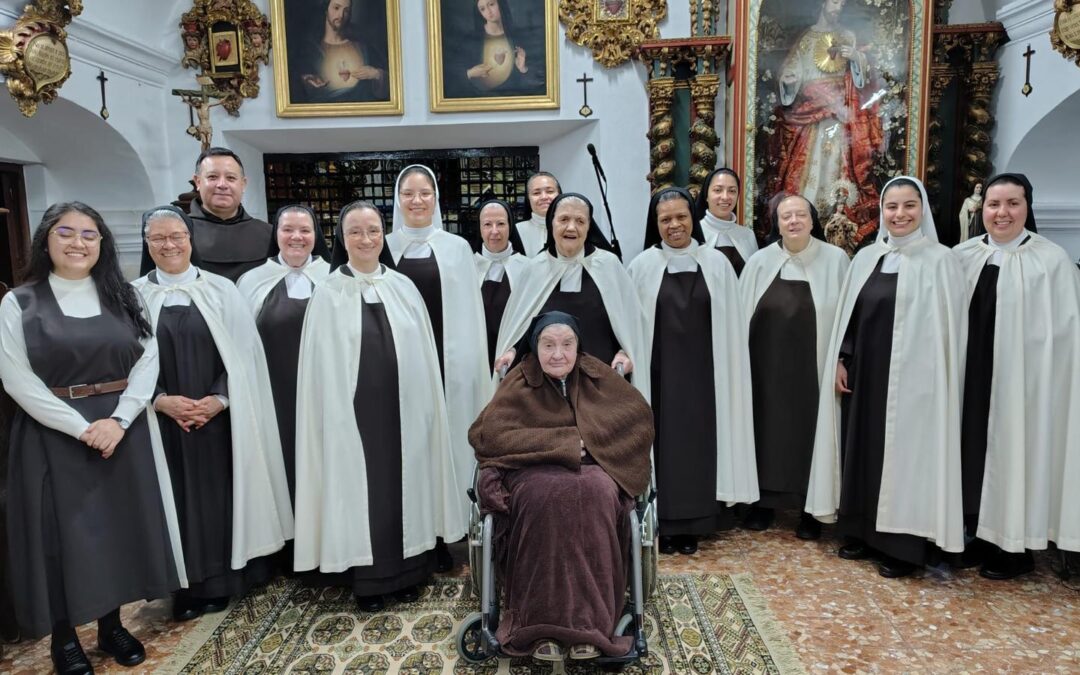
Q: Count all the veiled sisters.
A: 13